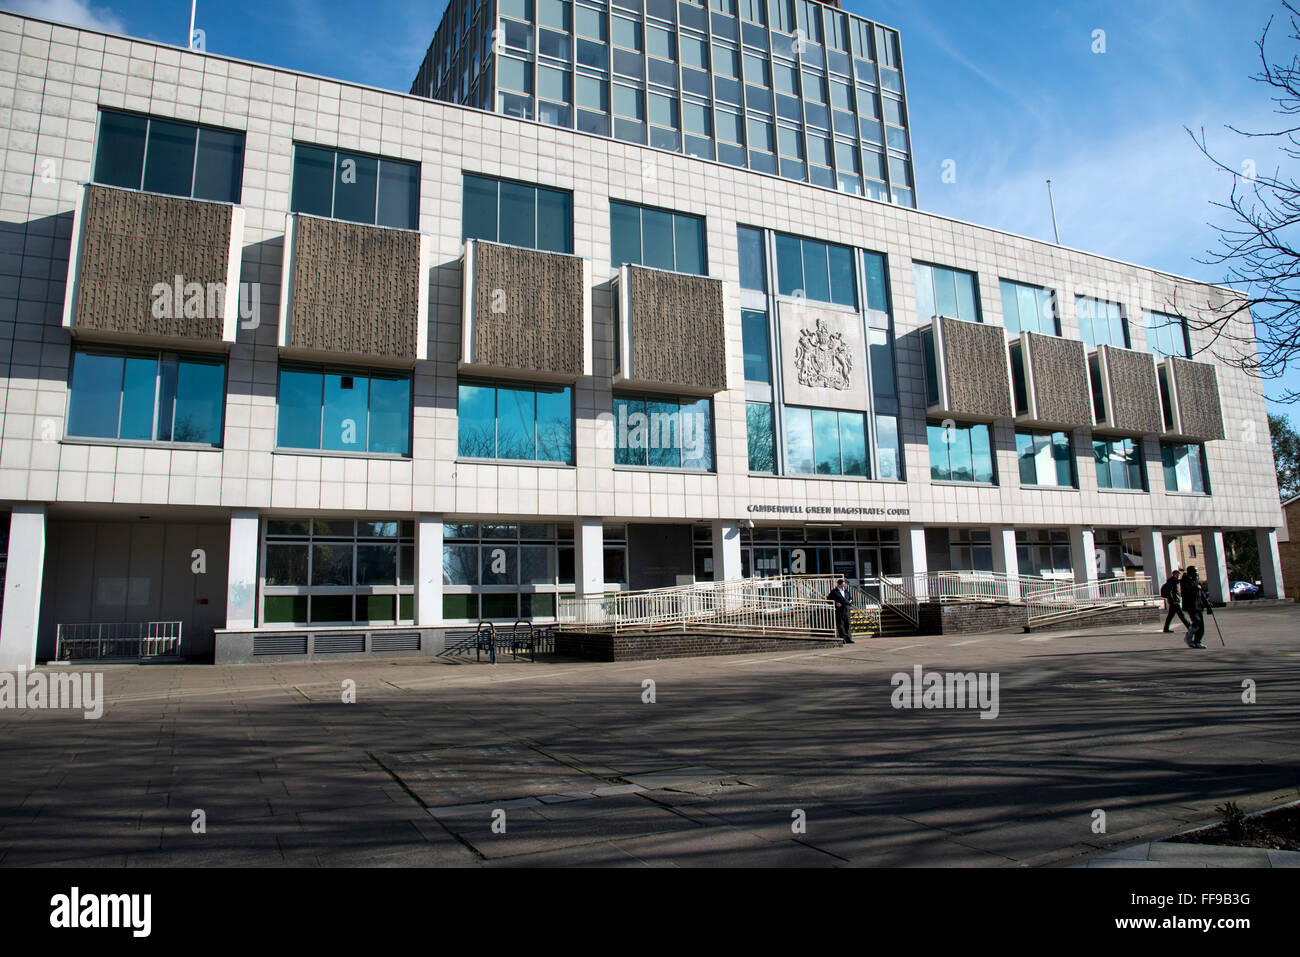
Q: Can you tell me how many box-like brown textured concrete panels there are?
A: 8